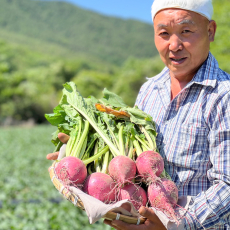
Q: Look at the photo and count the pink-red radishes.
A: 6